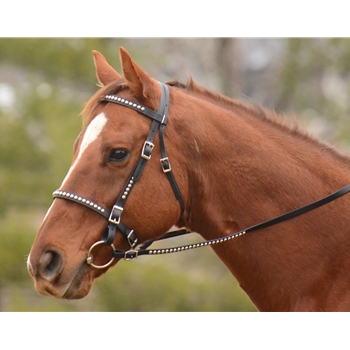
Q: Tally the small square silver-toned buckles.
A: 5